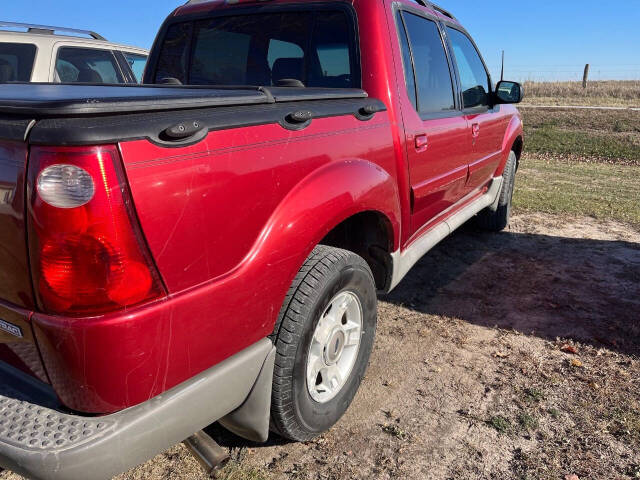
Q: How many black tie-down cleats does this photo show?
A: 3